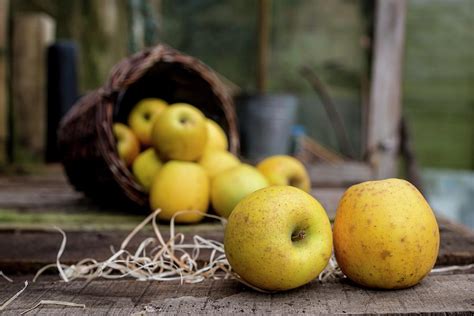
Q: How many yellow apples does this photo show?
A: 11